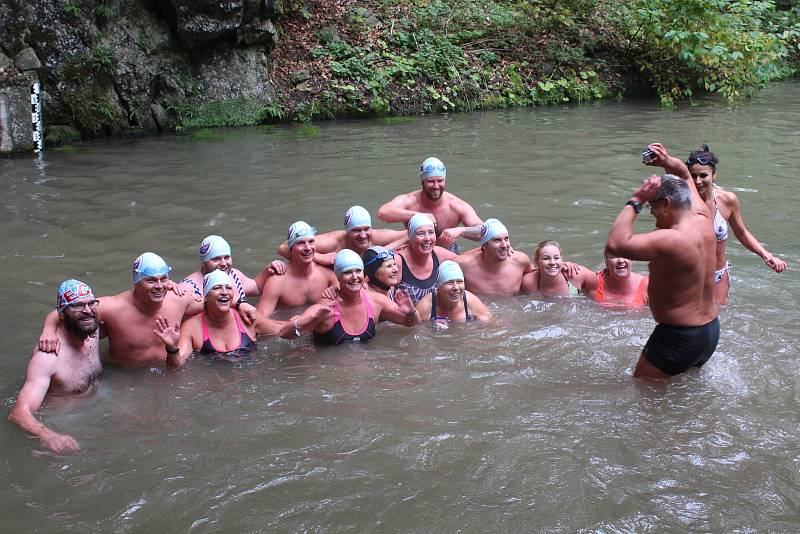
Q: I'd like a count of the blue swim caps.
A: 11